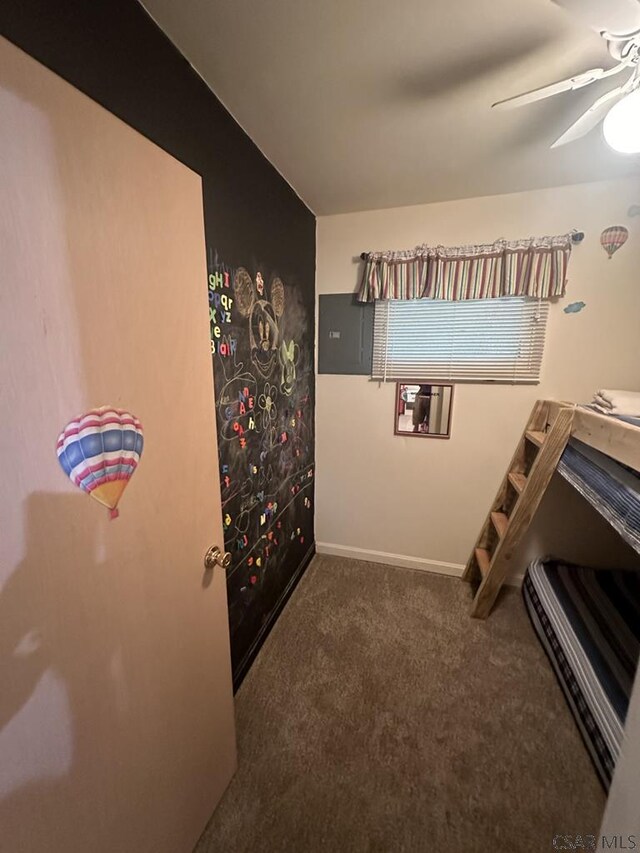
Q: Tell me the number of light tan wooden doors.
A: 1